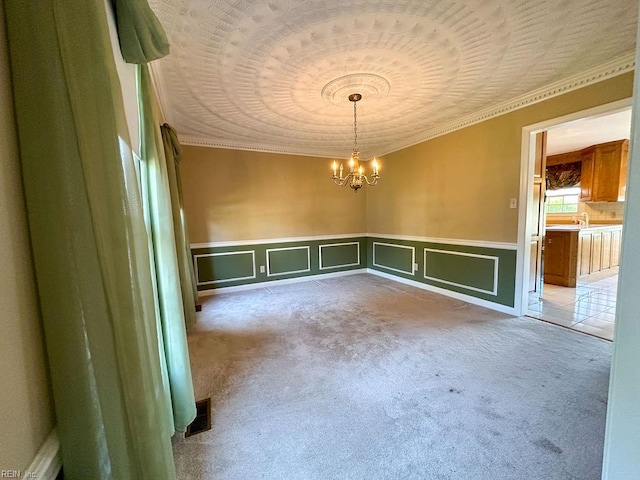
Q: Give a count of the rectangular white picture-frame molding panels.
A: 5